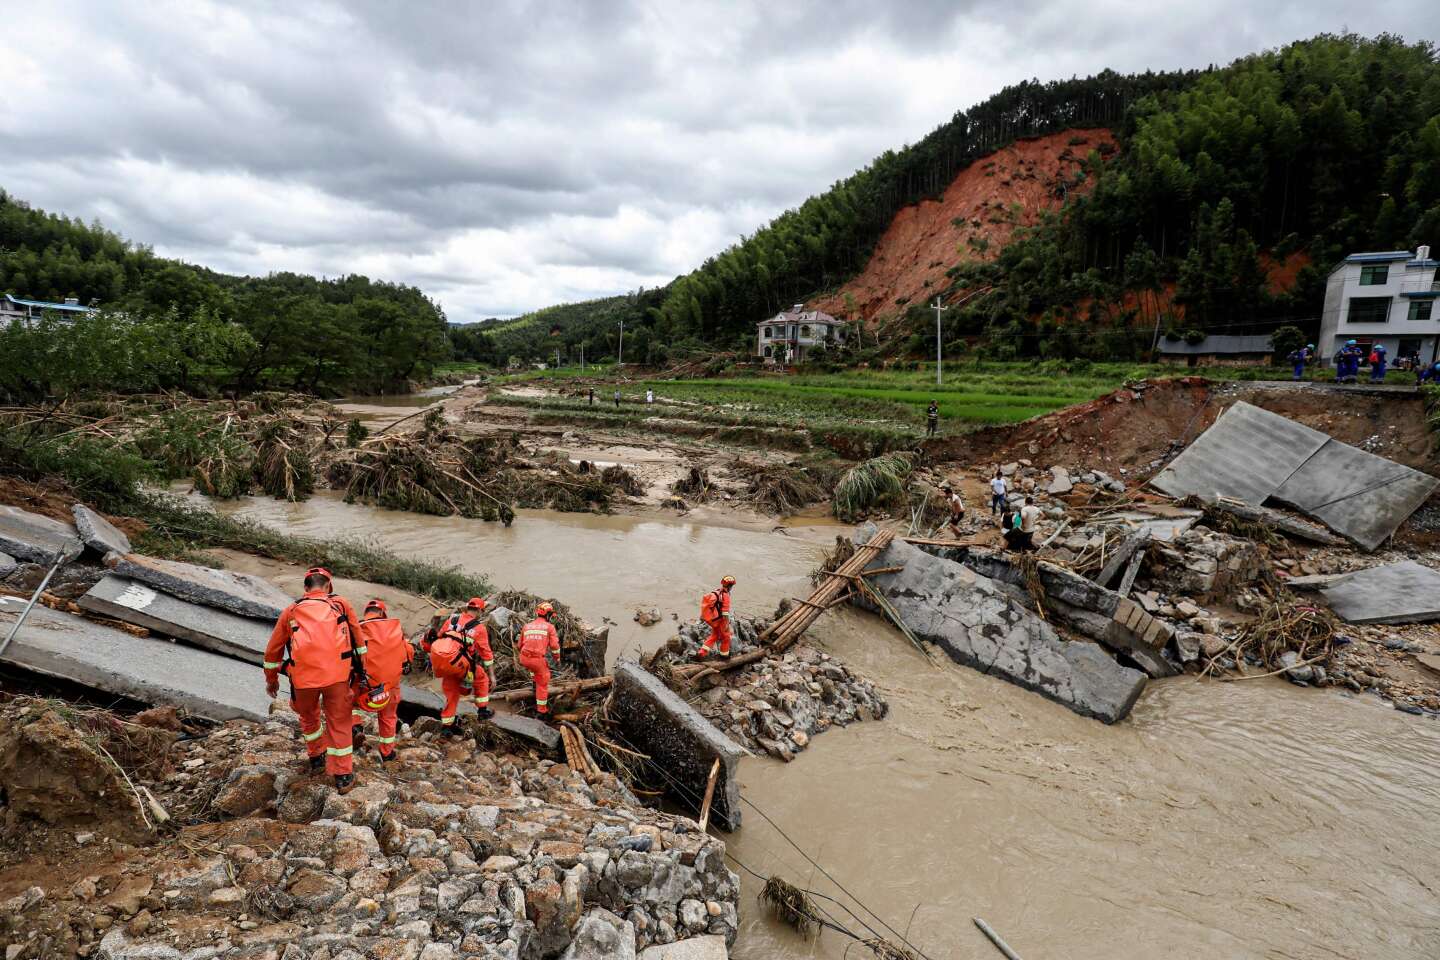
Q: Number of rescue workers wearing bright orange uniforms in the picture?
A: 5